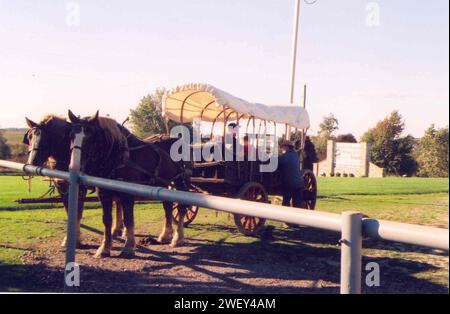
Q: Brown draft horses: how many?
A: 2